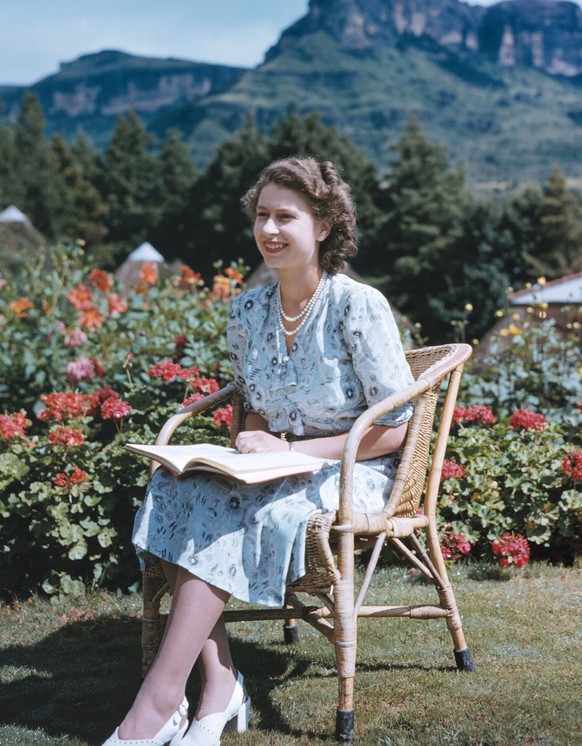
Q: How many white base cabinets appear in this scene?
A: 0